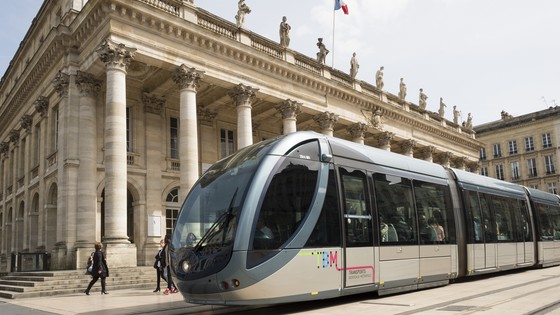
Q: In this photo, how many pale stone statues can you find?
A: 10